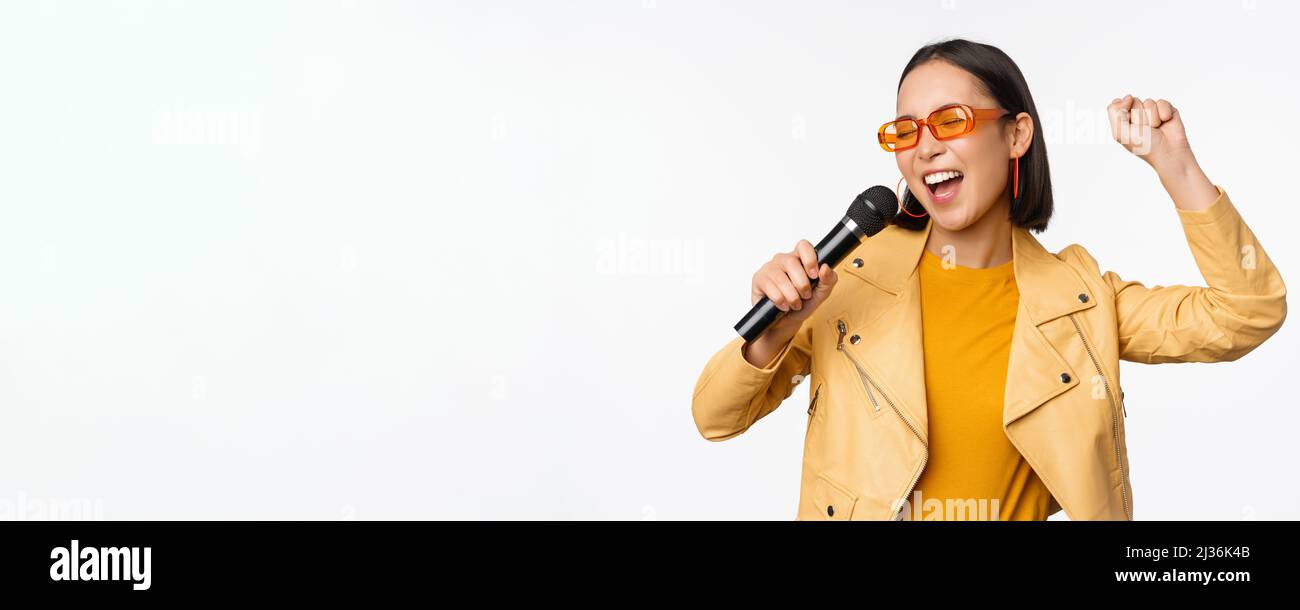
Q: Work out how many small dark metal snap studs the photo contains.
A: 5